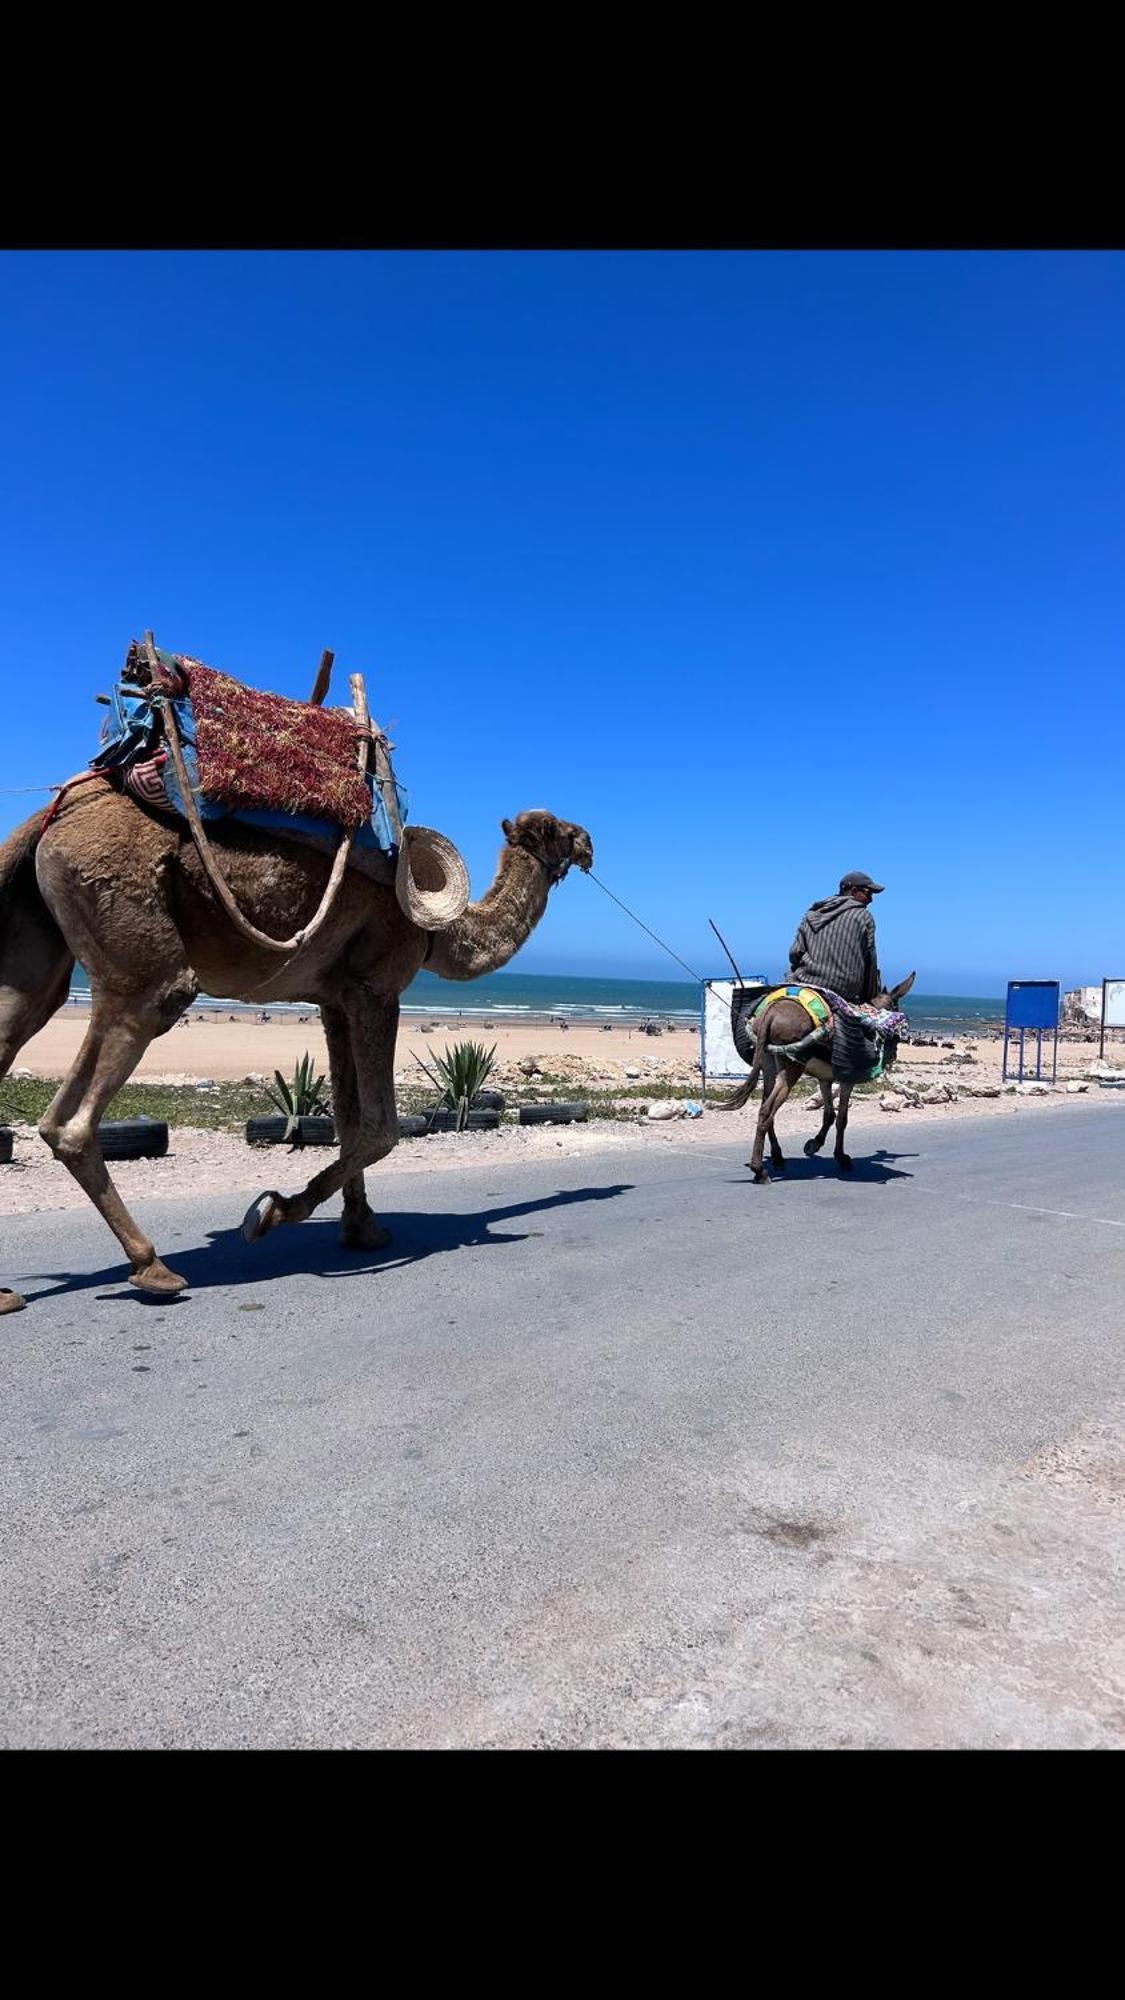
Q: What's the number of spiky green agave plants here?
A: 2